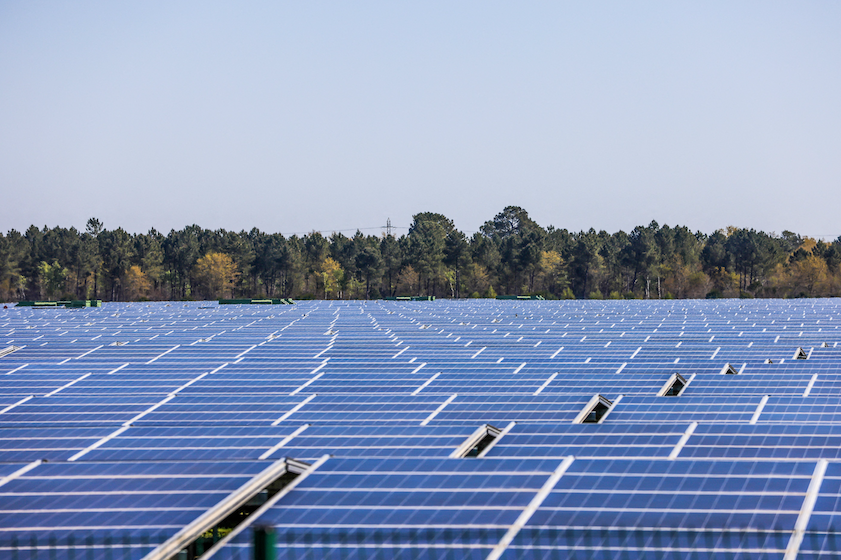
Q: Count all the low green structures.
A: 4